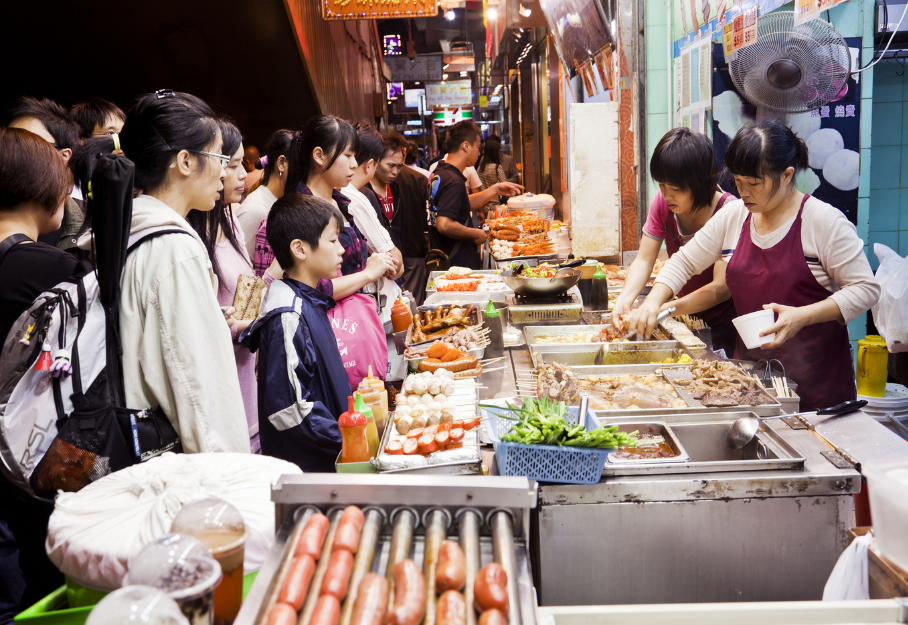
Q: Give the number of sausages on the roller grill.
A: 12